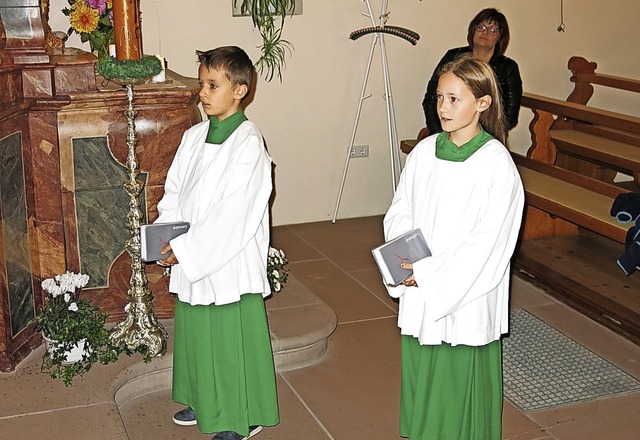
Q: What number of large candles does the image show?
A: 1